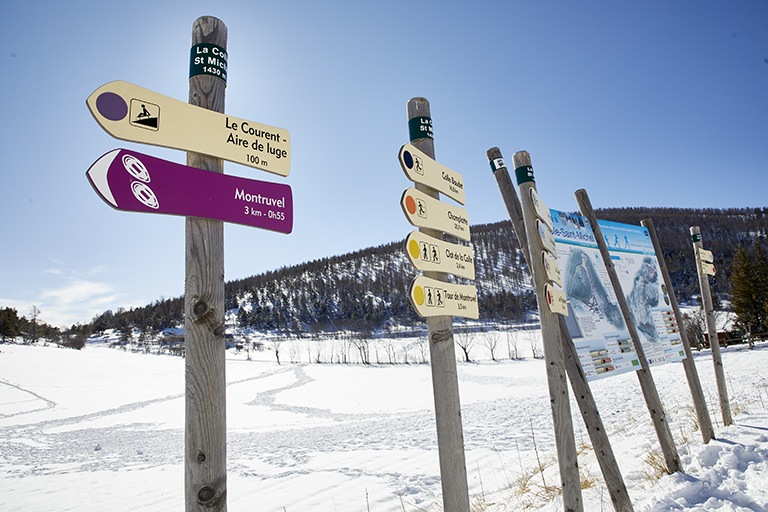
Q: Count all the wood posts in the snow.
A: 7